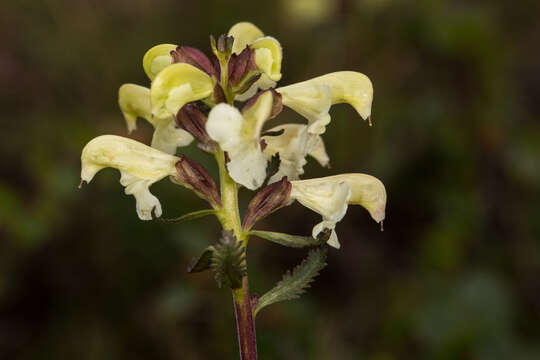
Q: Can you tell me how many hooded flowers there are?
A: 10